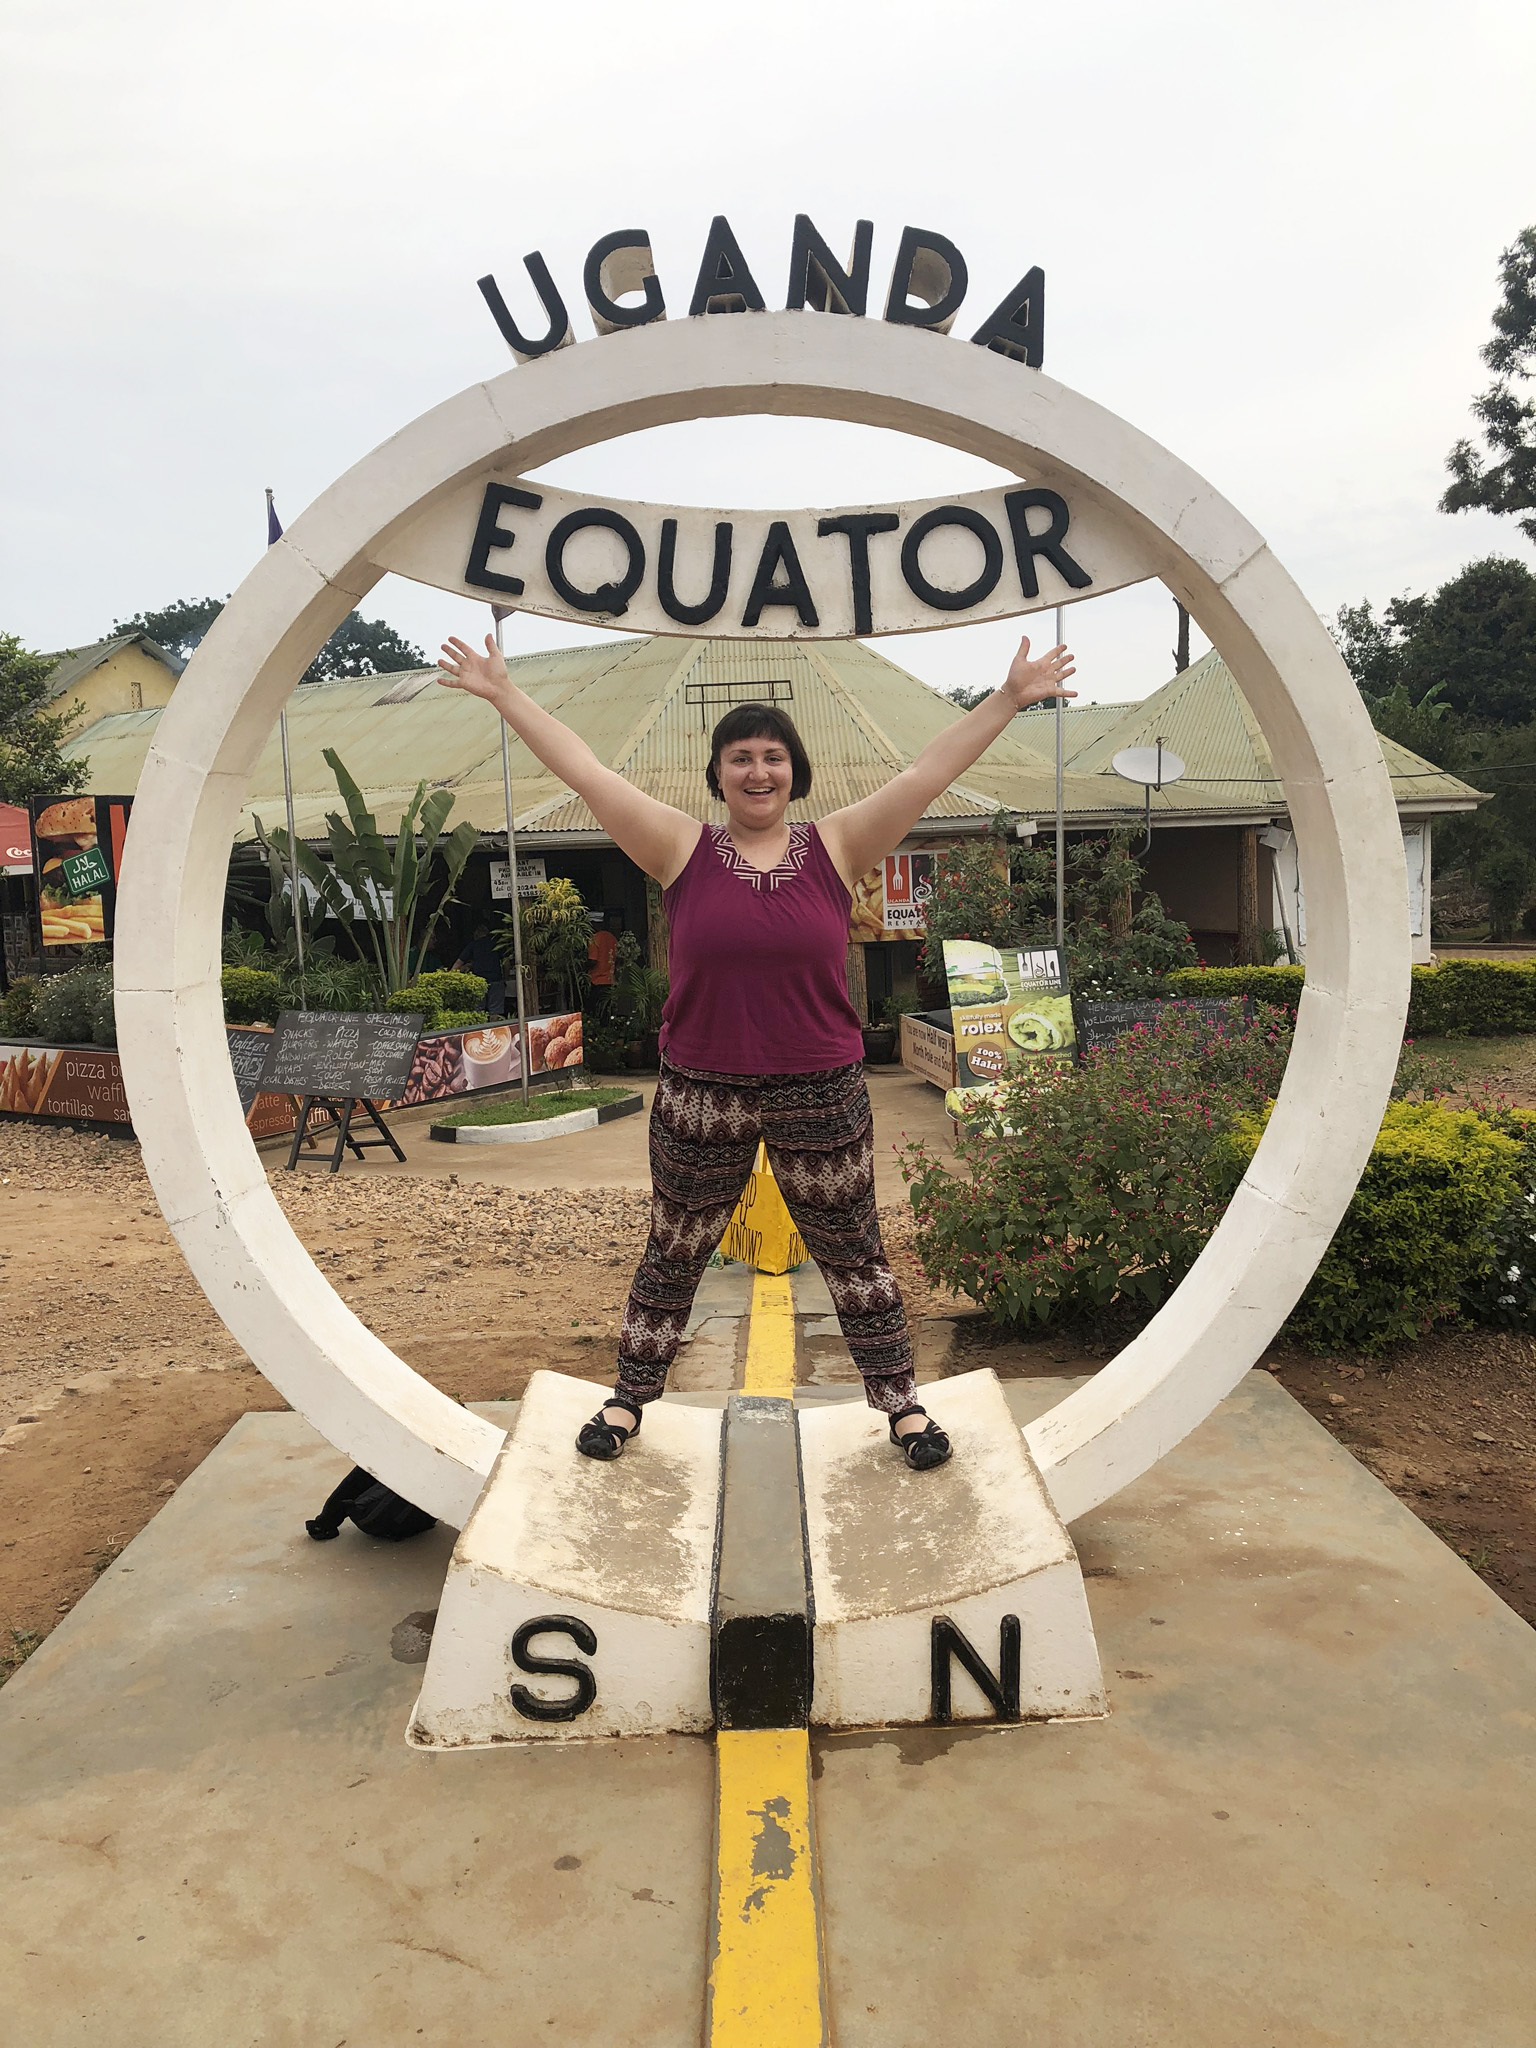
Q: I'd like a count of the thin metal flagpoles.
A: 3